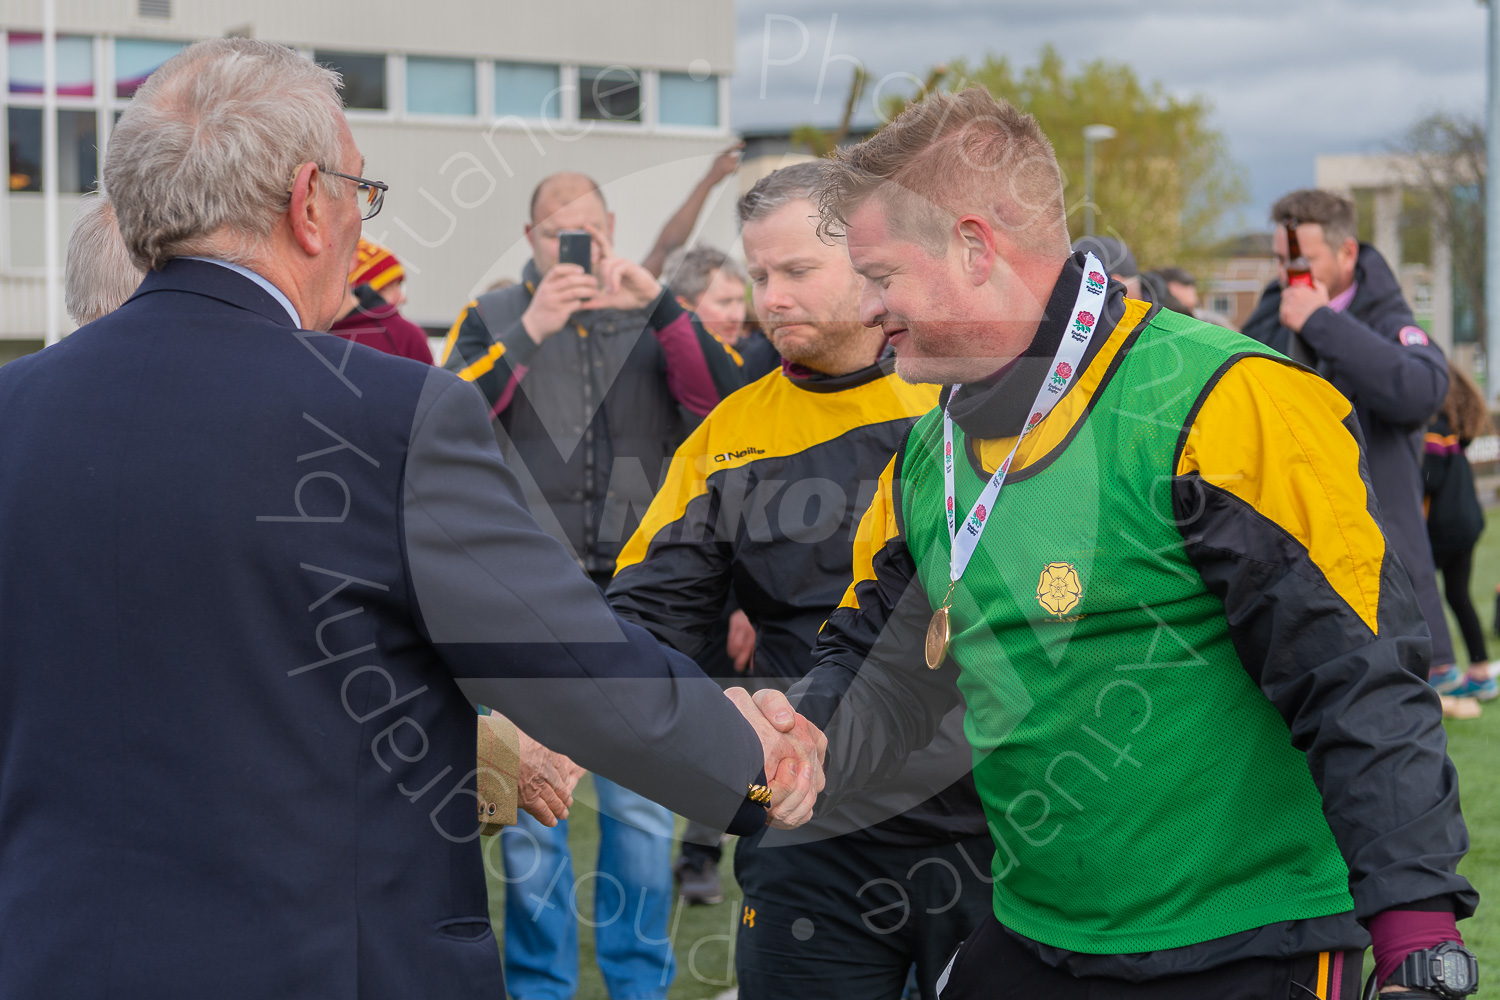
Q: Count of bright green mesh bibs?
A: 1